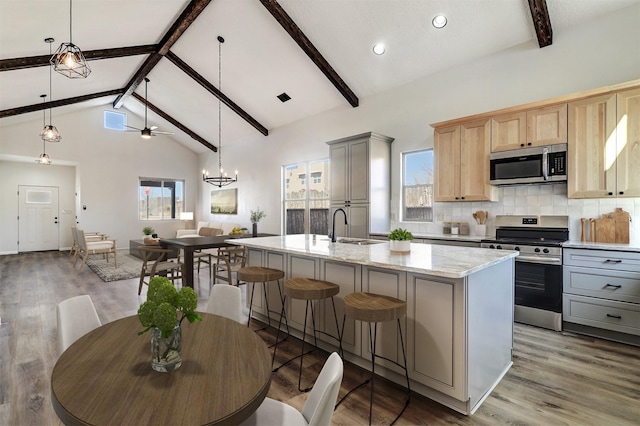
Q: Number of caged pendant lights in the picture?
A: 3